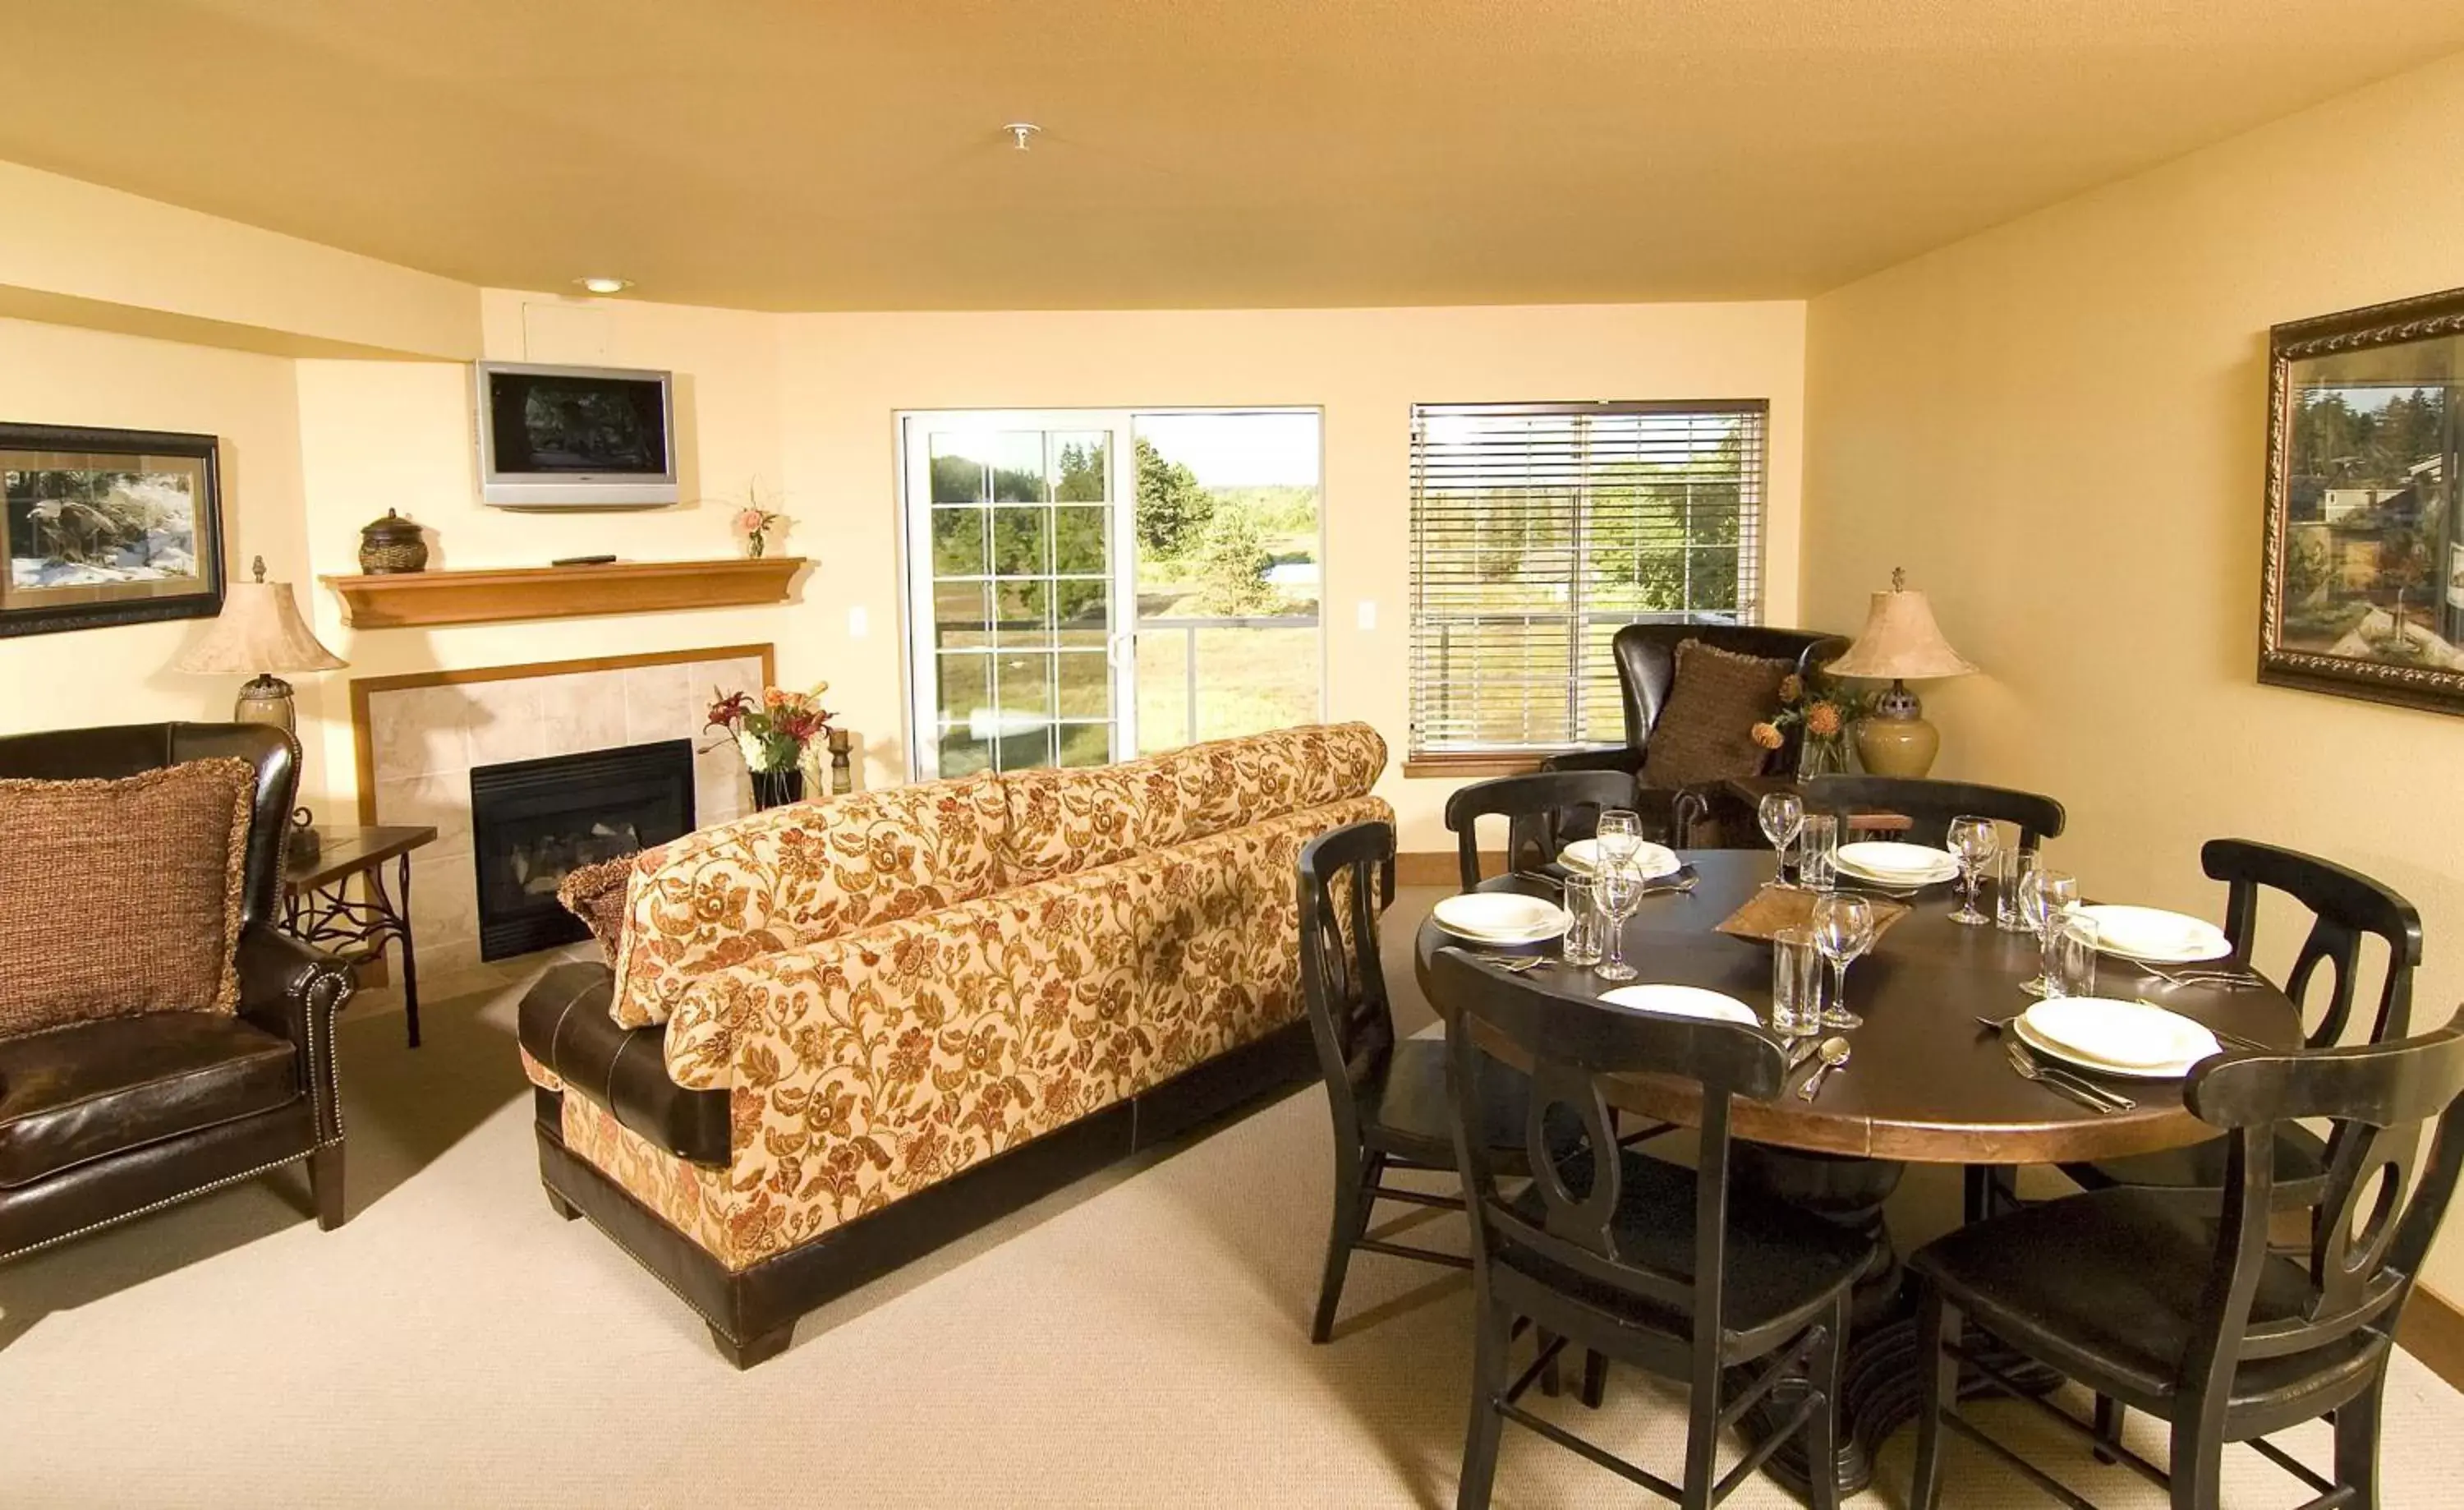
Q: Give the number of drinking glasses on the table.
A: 11